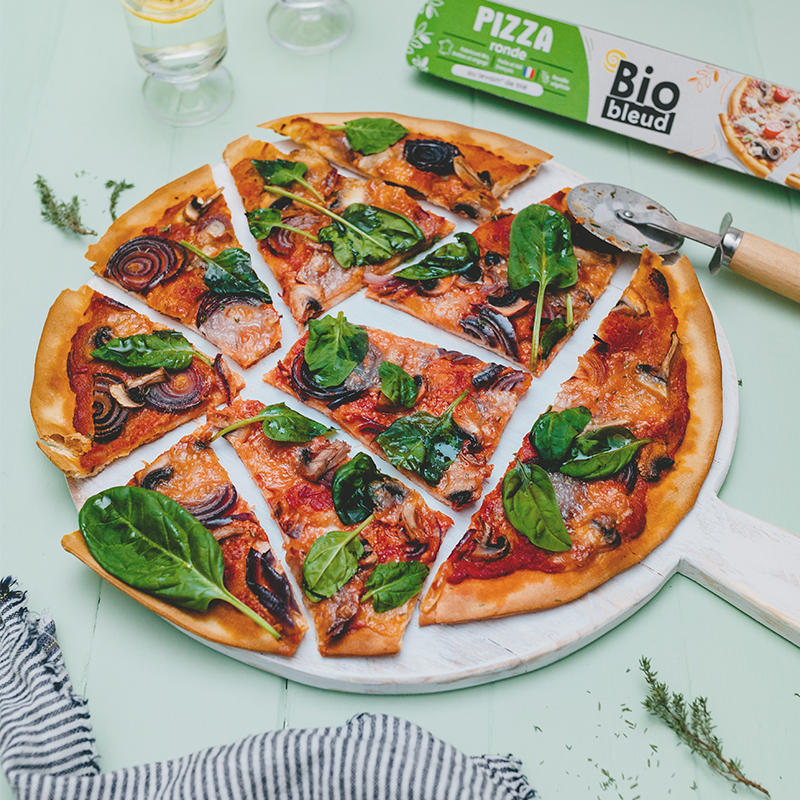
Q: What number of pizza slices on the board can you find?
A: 9